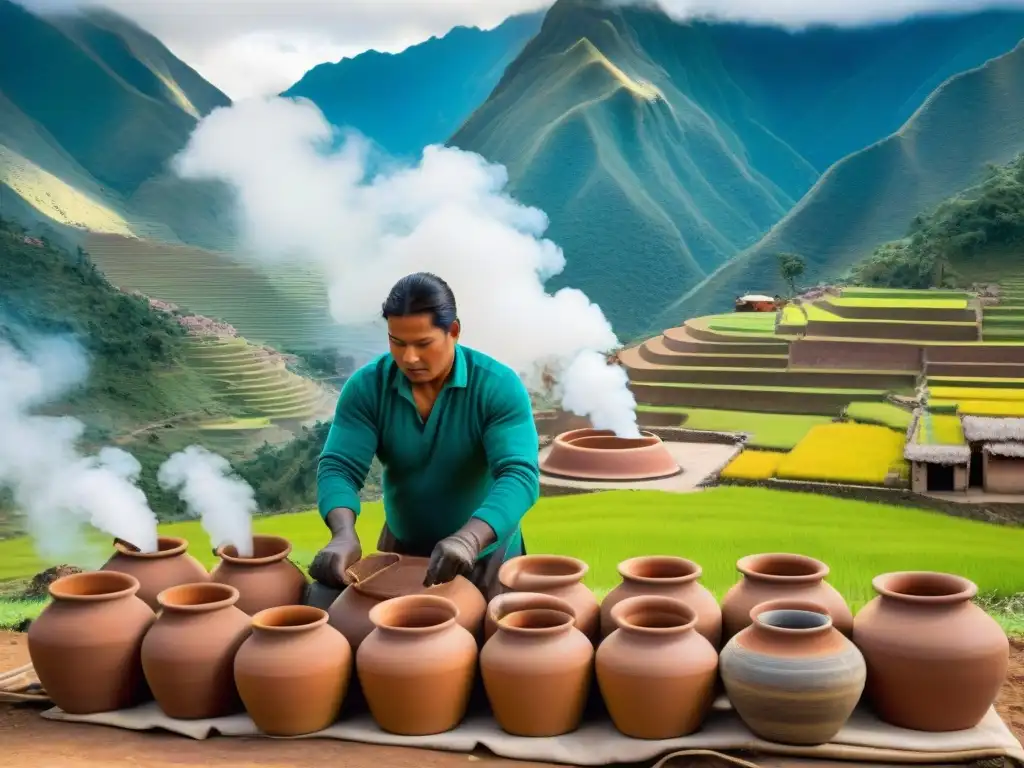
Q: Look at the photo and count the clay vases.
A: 14